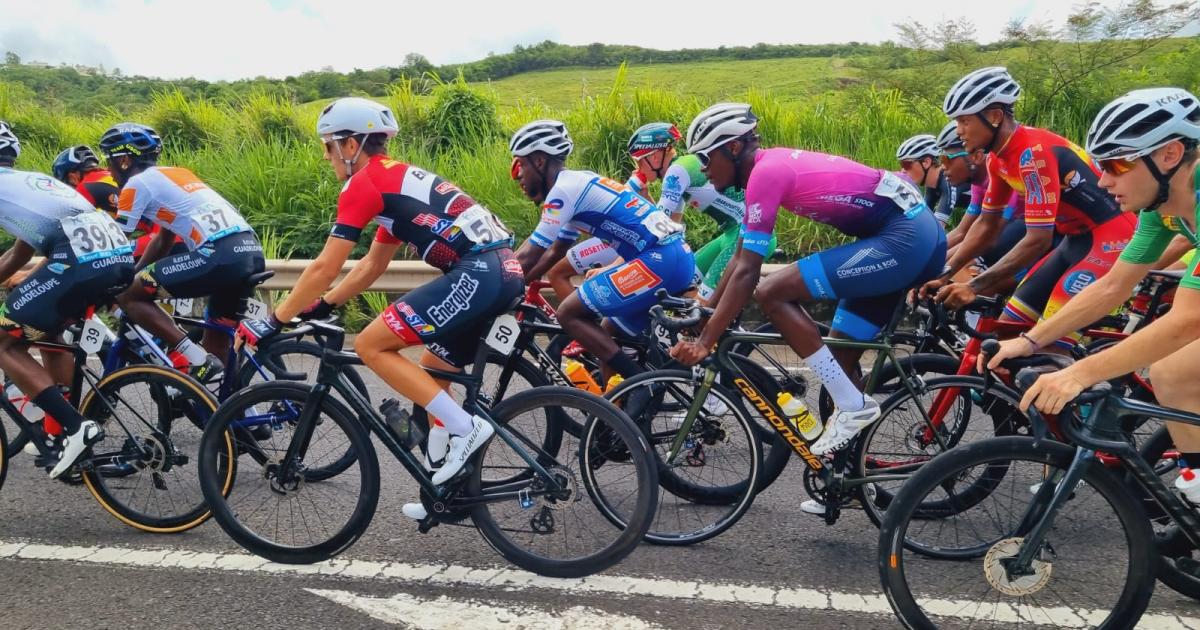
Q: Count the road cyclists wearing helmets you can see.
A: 11